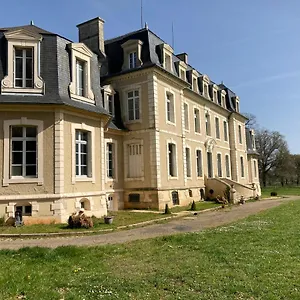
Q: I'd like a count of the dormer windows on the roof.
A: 11